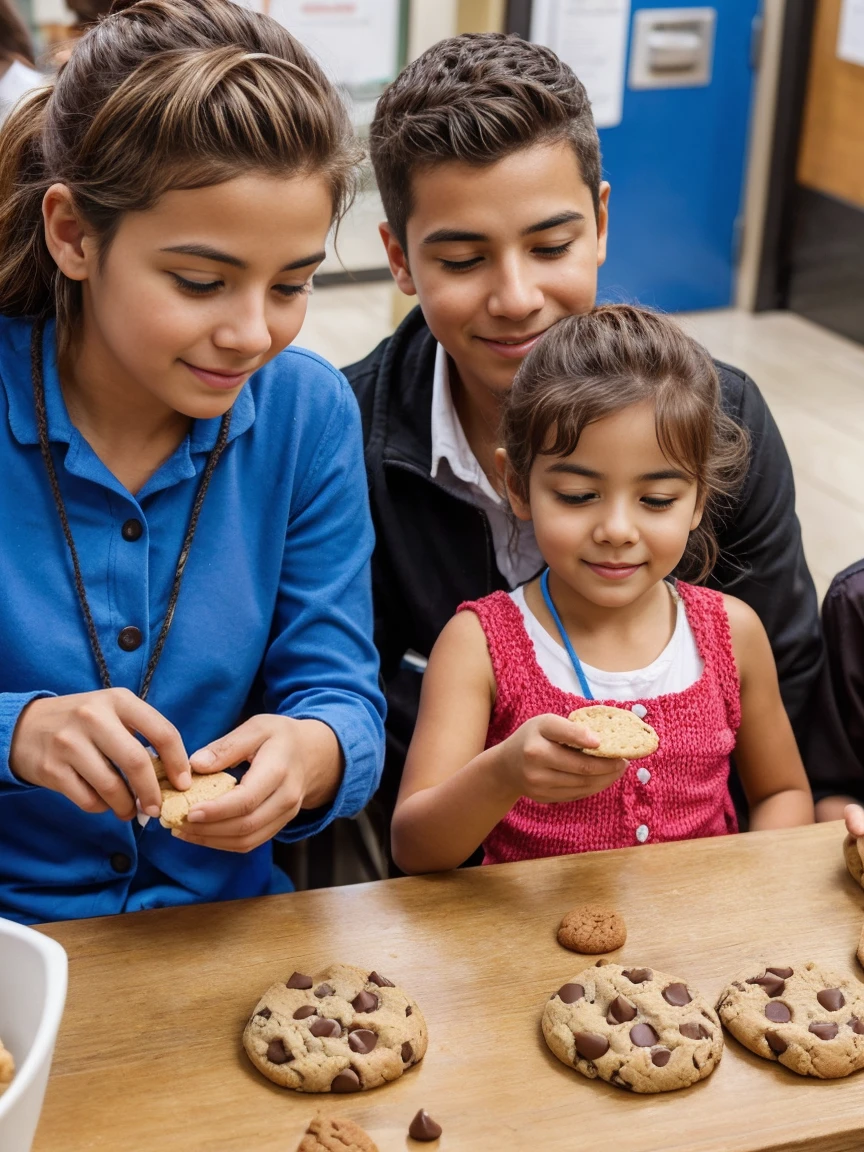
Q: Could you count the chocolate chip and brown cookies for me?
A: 5